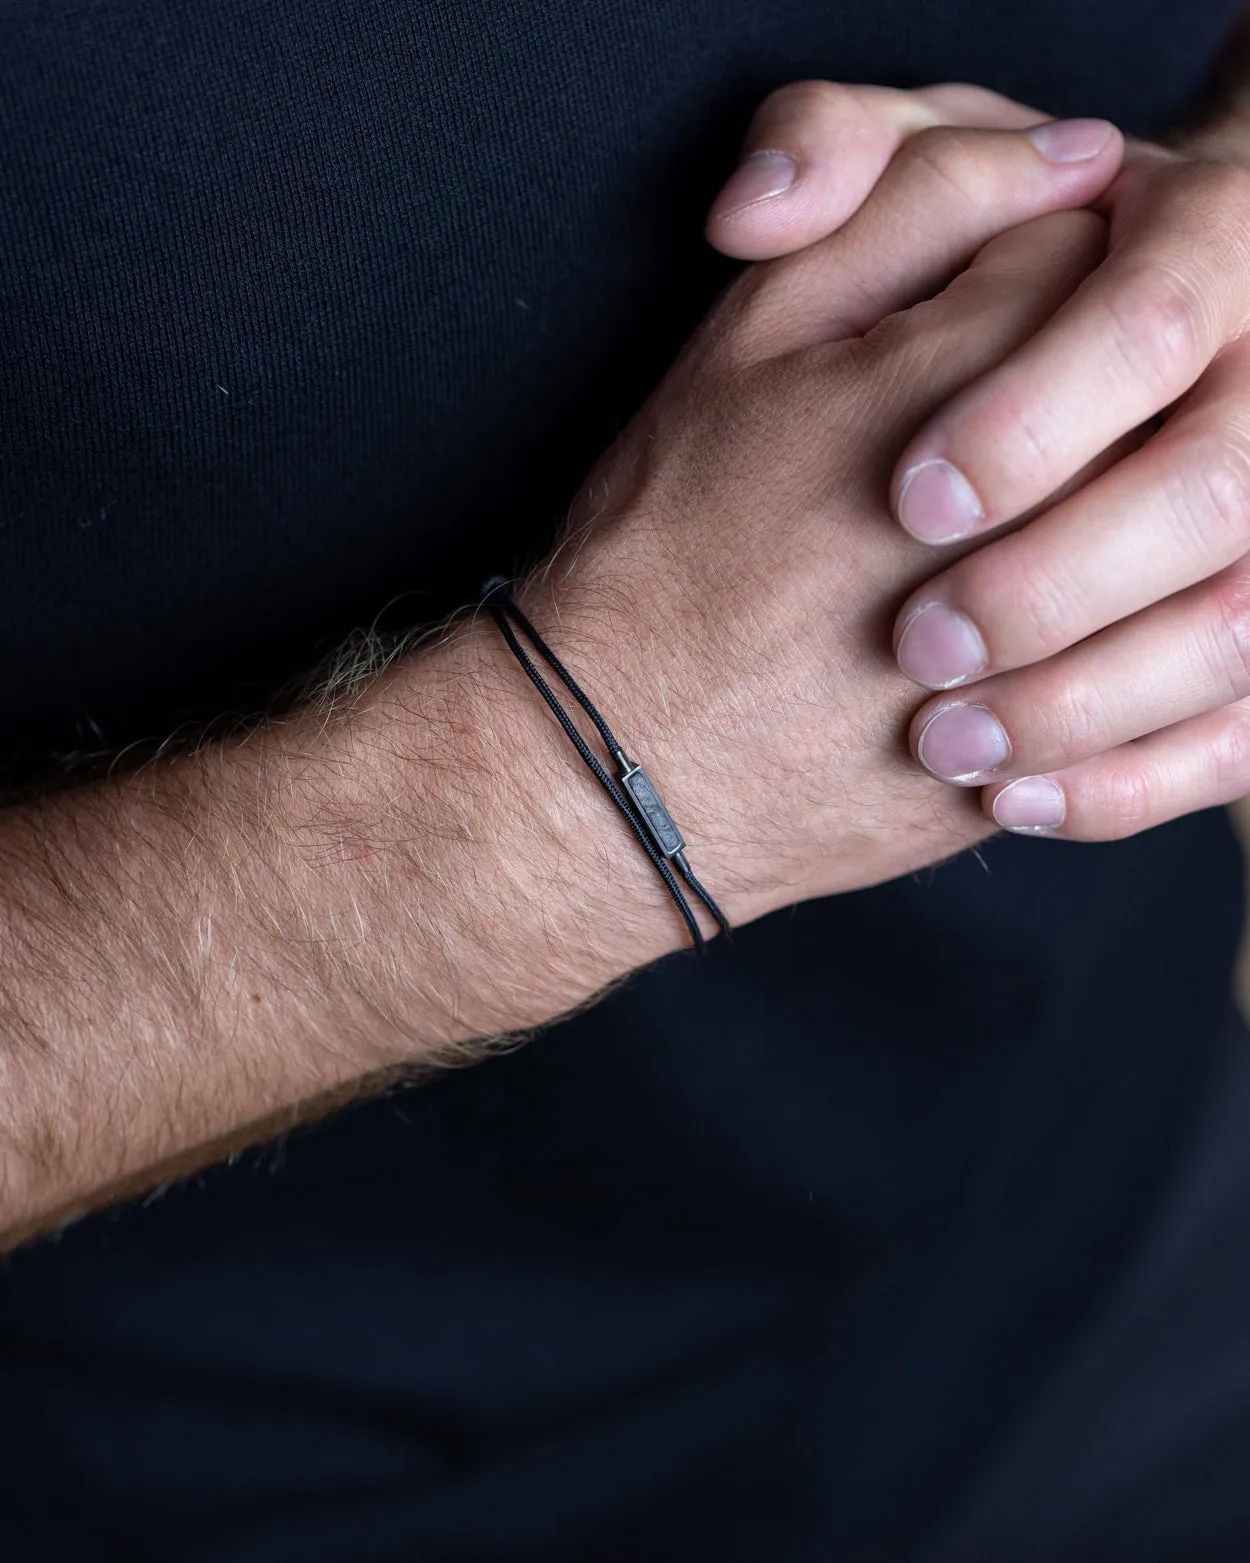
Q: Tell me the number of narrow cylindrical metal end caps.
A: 2